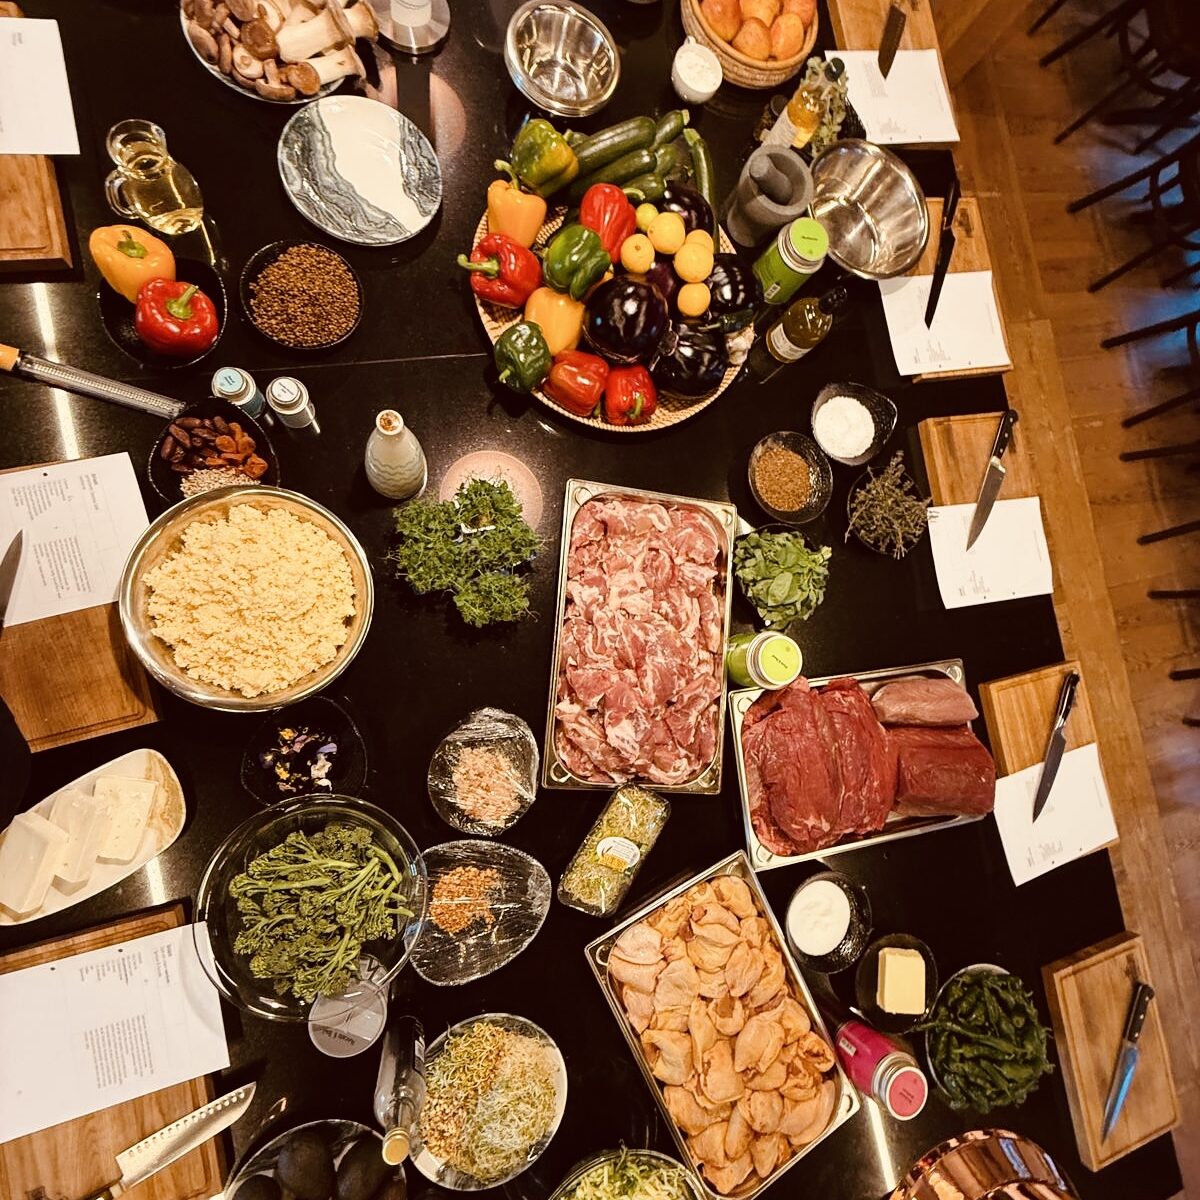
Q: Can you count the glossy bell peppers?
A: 11